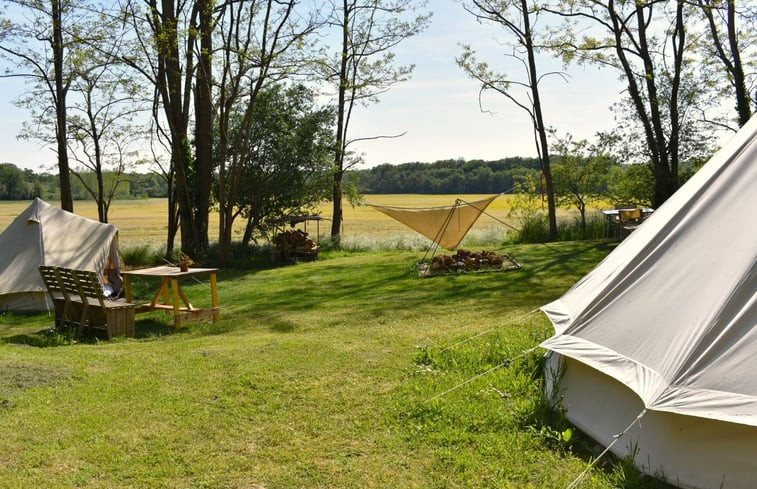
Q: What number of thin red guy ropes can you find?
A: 0